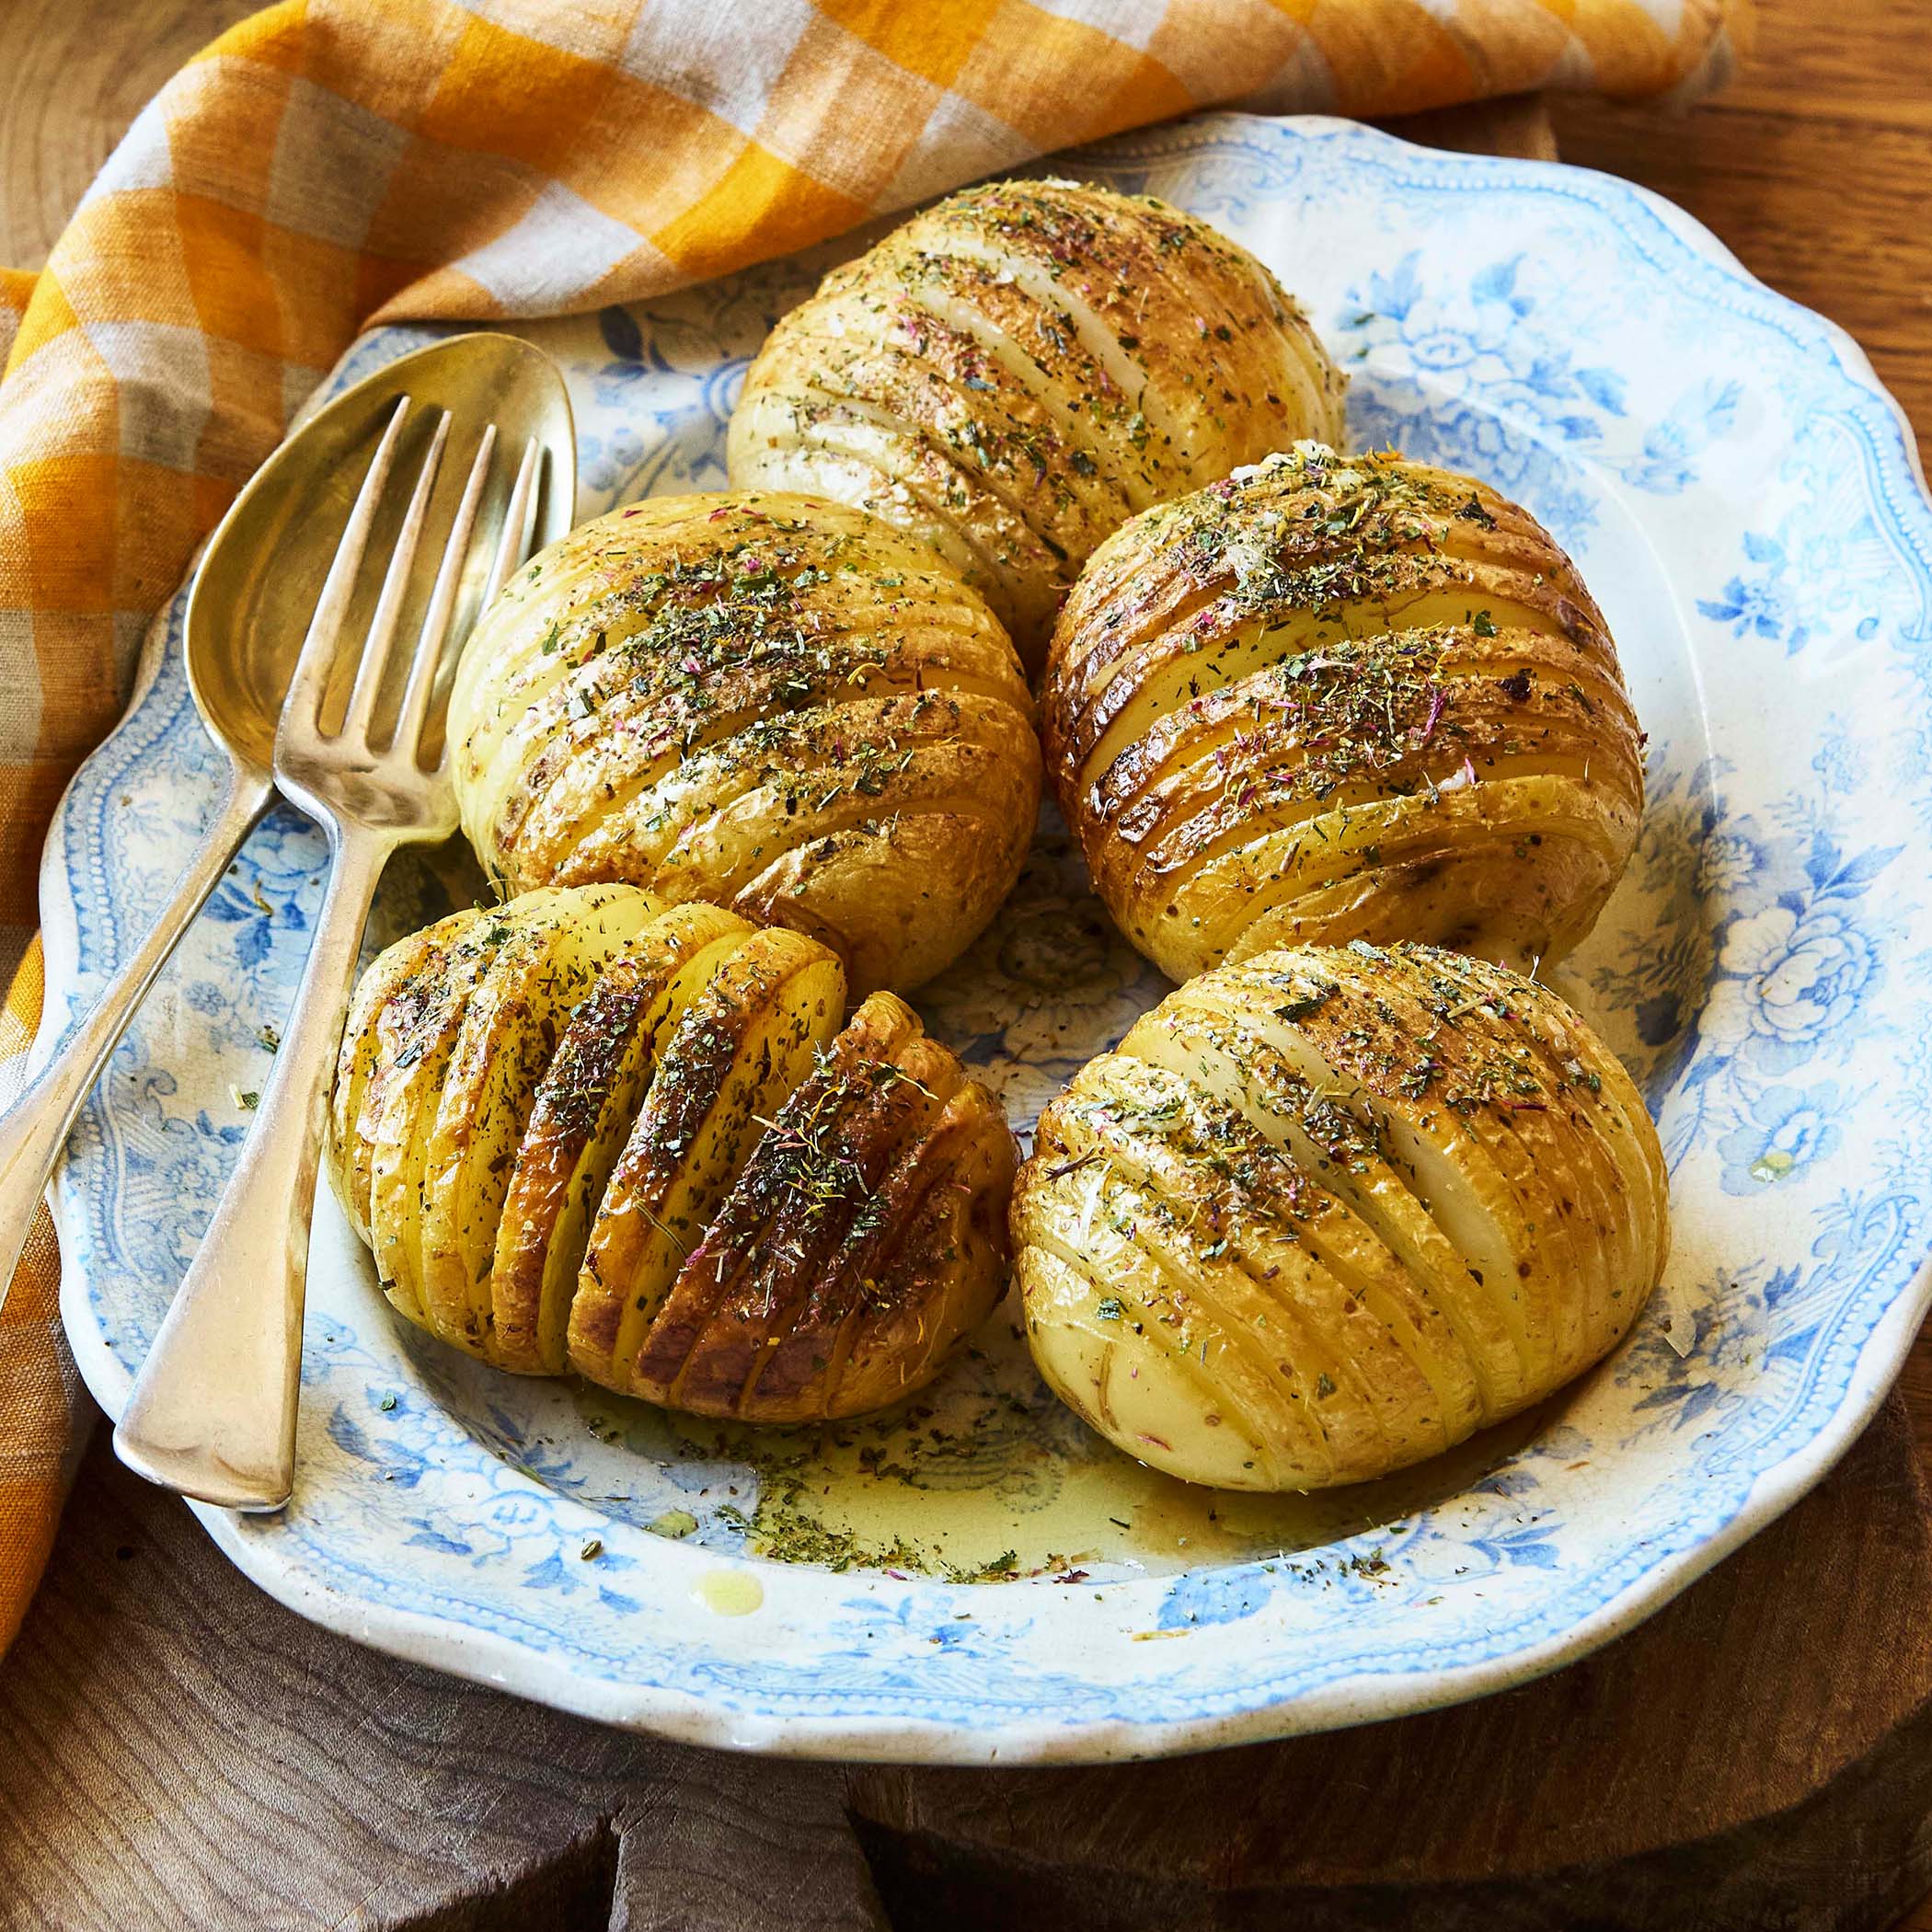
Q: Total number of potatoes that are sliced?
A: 5